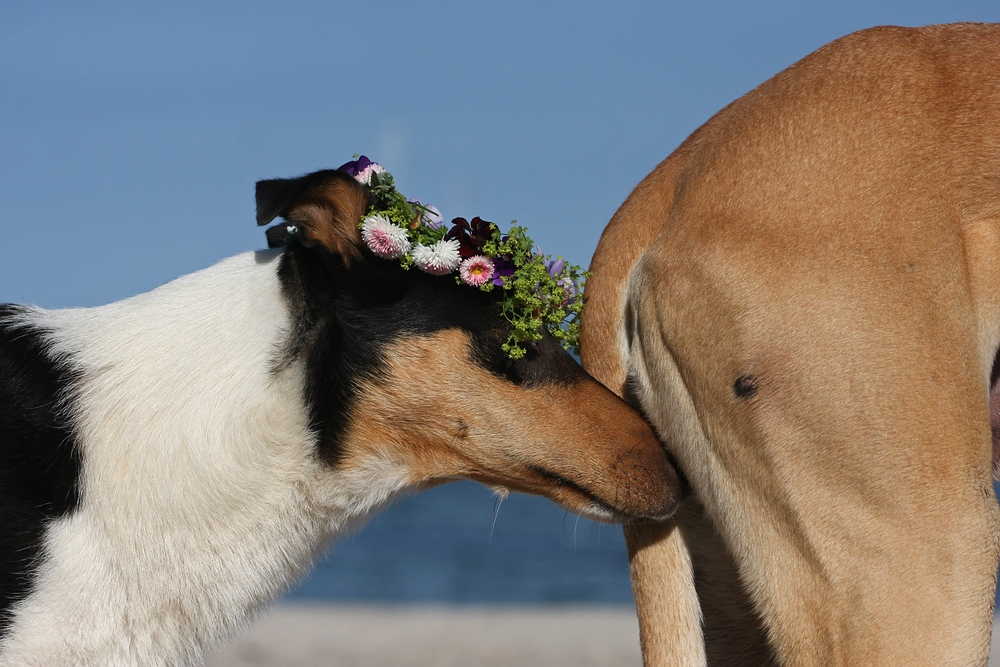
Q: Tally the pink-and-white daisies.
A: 4